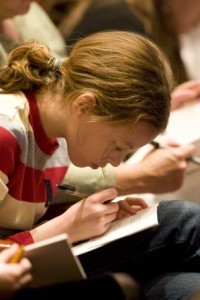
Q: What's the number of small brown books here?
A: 1